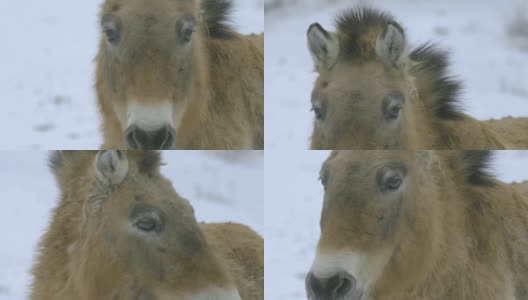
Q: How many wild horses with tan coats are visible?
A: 4